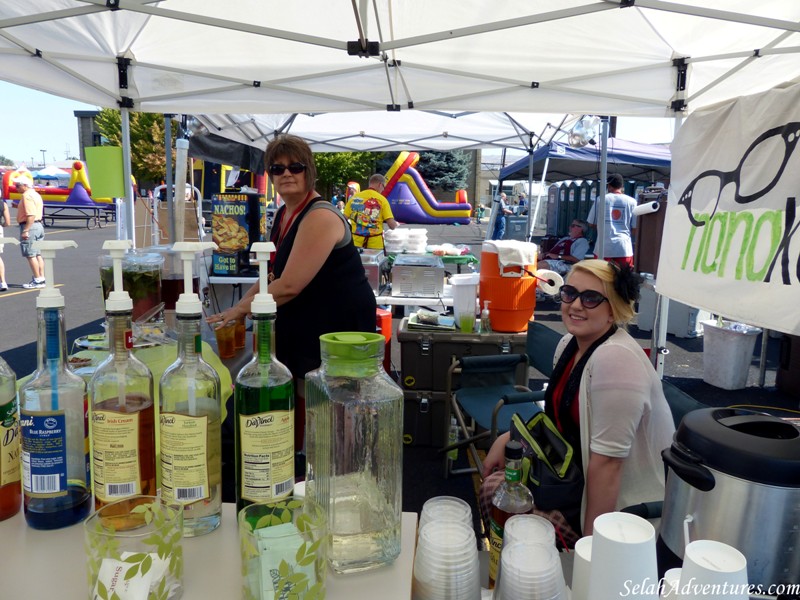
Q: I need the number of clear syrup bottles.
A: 1